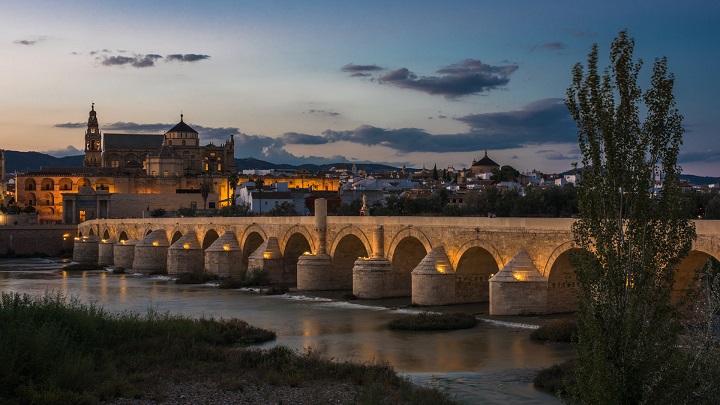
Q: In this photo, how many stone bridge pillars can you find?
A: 11